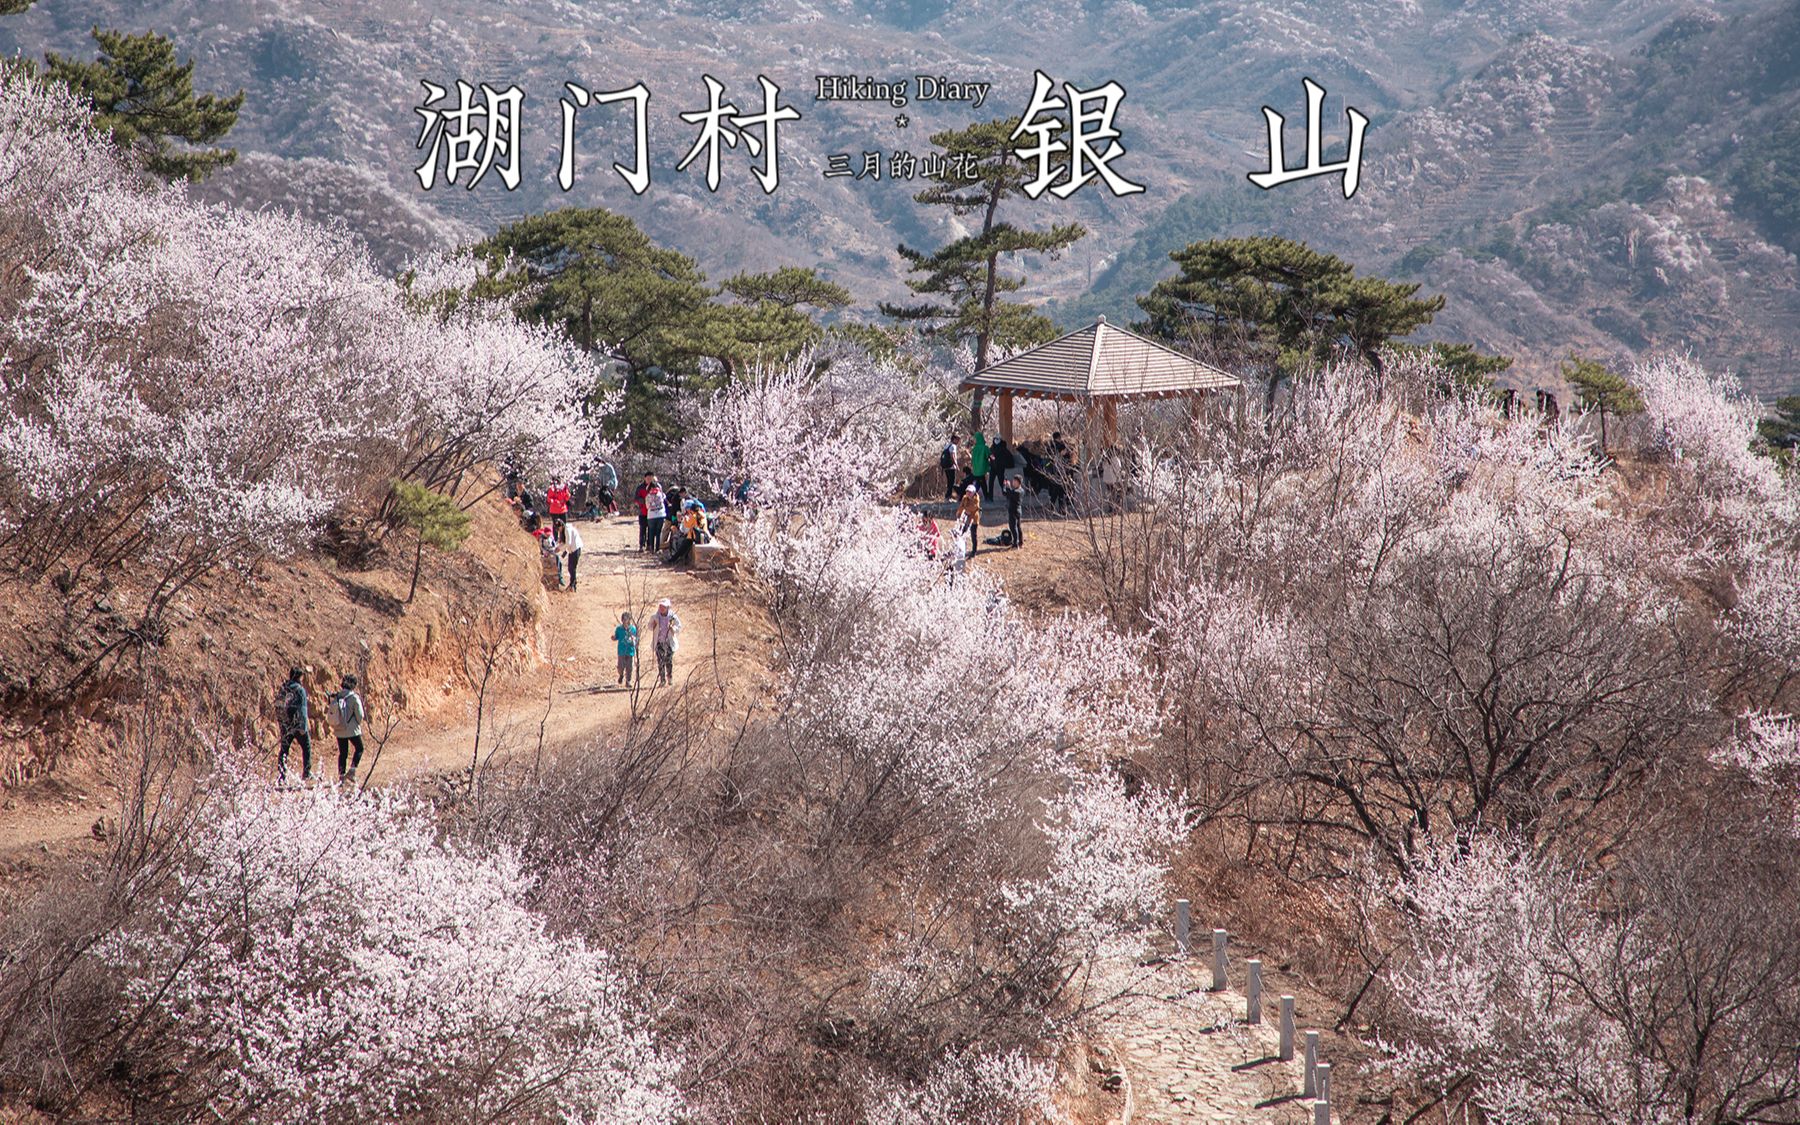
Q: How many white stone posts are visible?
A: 7